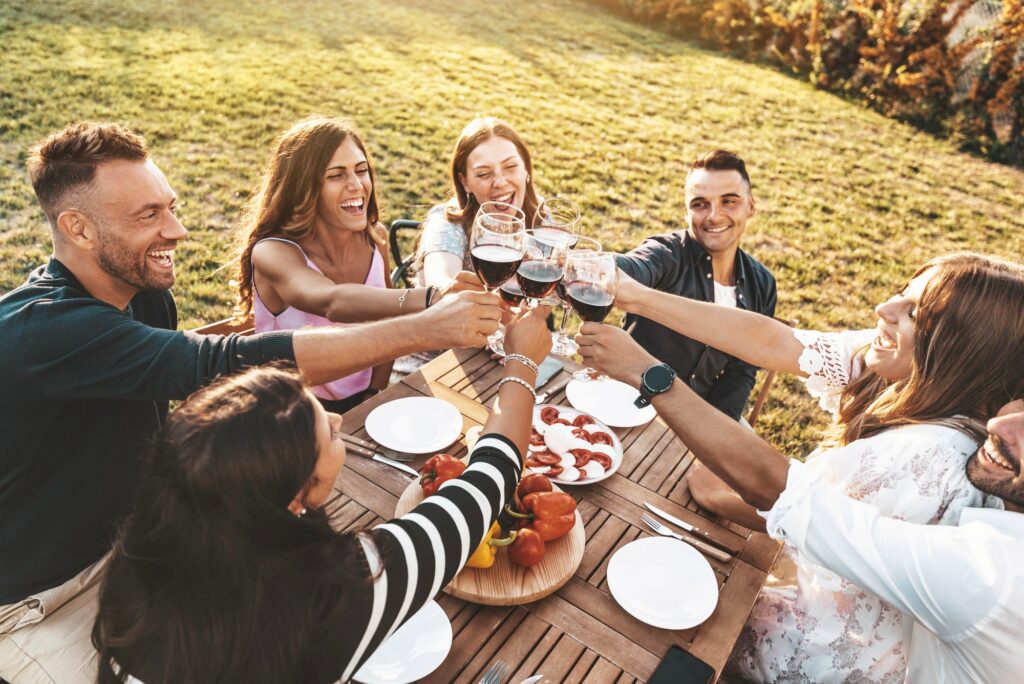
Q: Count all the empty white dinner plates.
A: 4